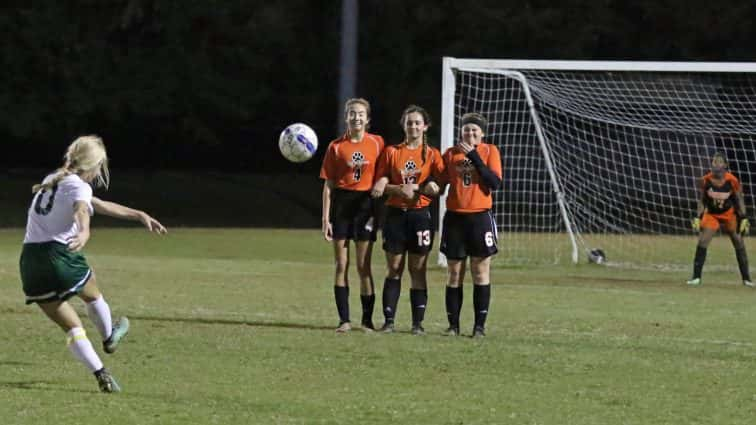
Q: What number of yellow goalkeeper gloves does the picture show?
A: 2